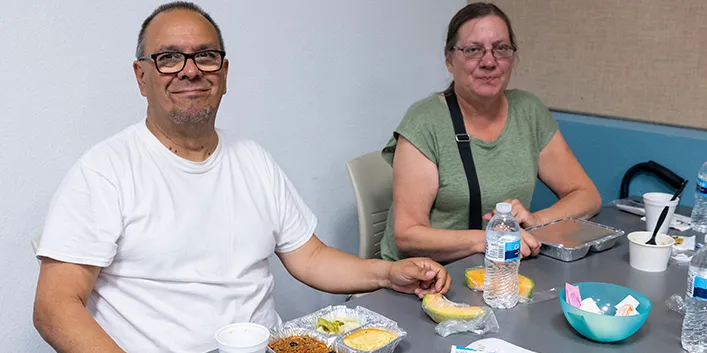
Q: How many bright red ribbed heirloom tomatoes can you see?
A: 0